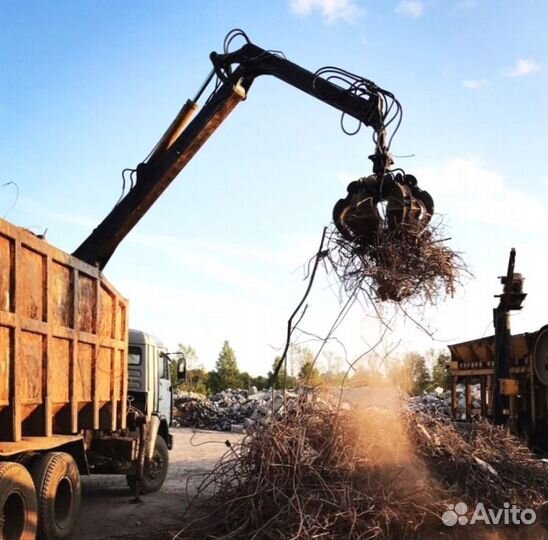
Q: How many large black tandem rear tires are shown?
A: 2